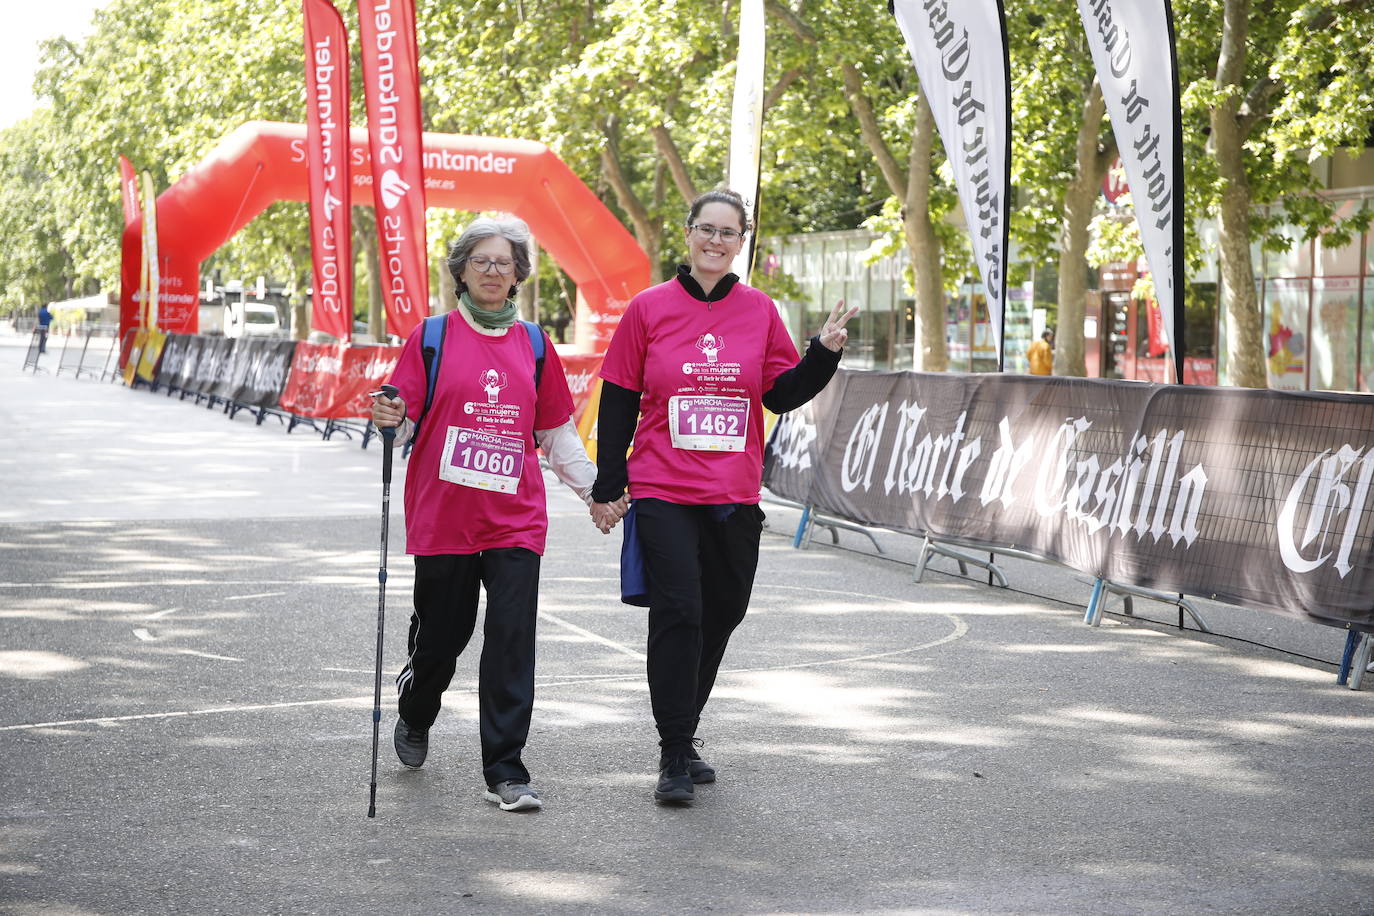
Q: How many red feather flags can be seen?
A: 3